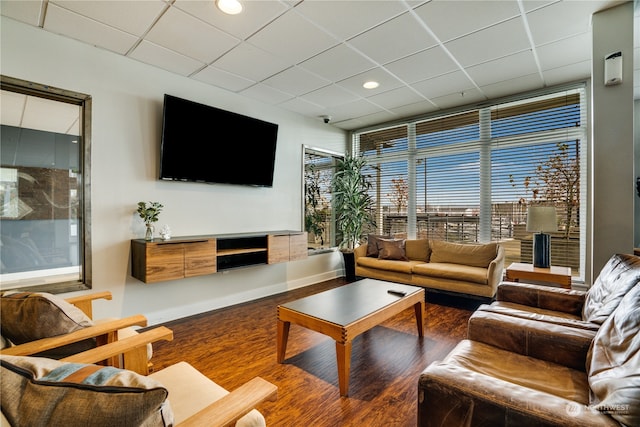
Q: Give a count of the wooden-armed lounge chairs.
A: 2